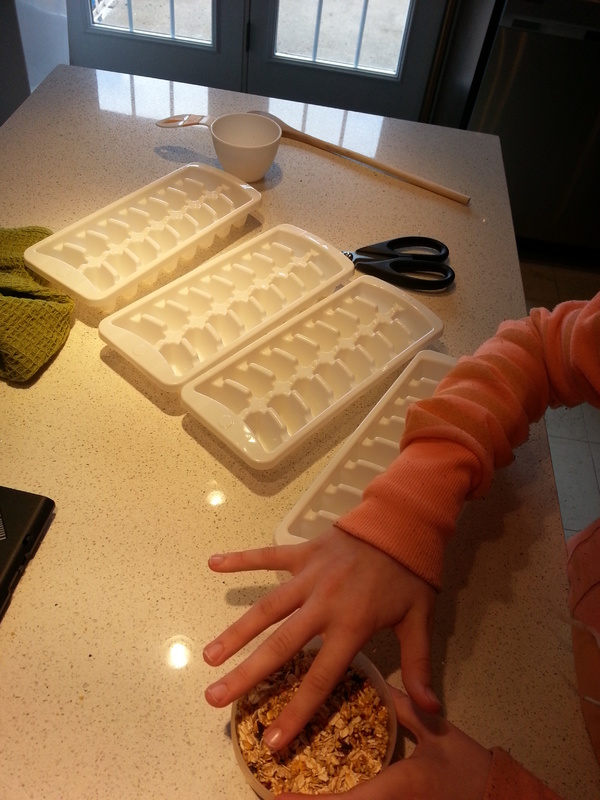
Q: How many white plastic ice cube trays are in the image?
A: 4